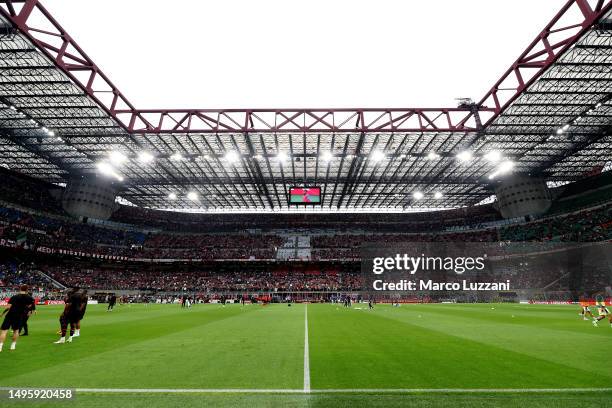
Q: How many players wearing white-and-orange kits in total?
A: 2